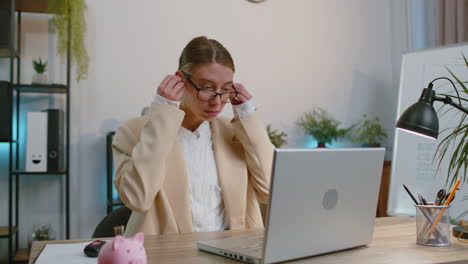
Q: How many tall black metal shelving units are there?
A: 1